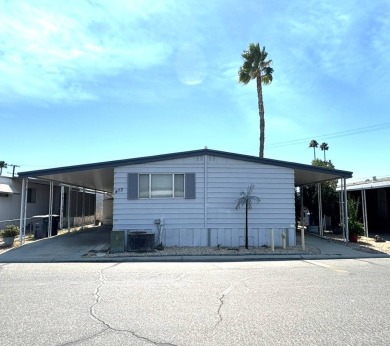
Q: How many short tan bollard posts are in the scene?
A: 3